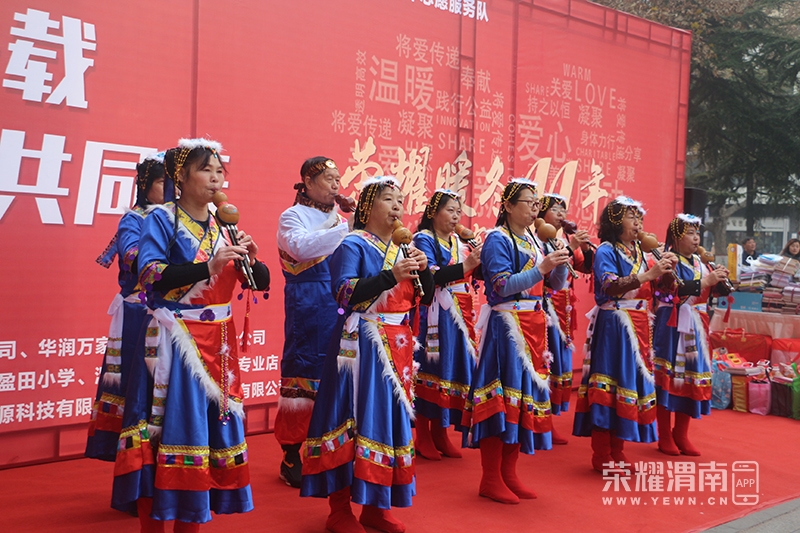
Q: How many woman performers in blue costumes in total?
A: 8